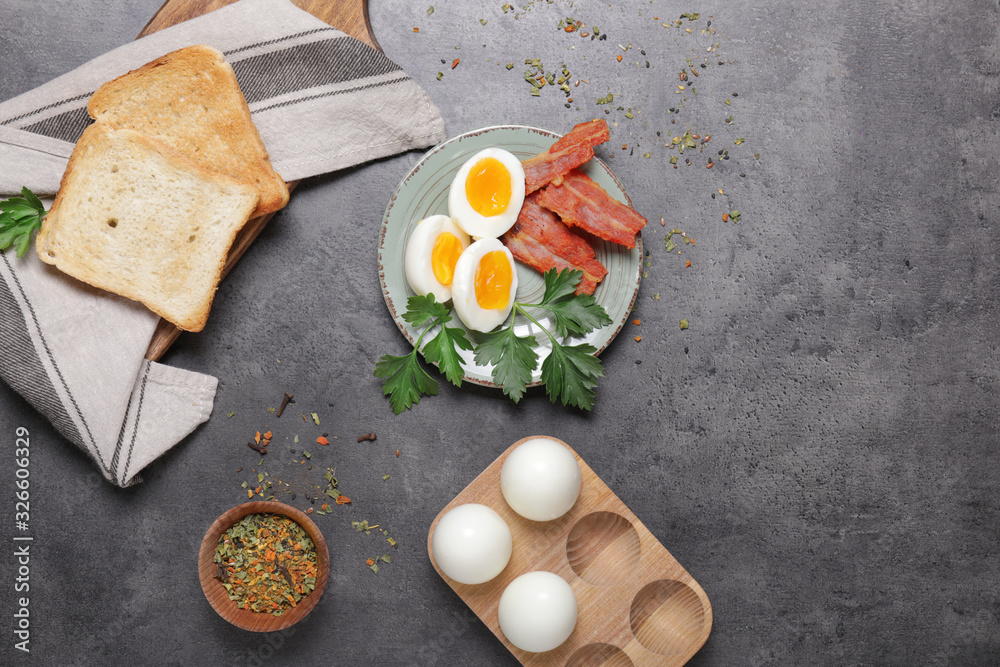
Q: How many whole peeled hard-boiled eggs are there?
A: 3